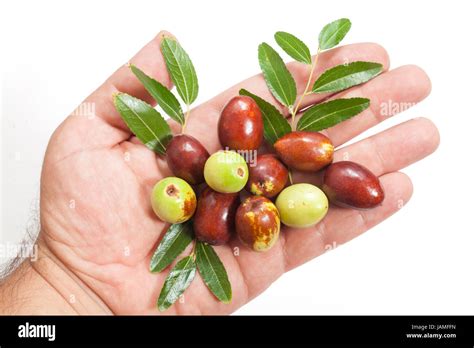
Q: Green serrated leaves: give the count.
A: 12